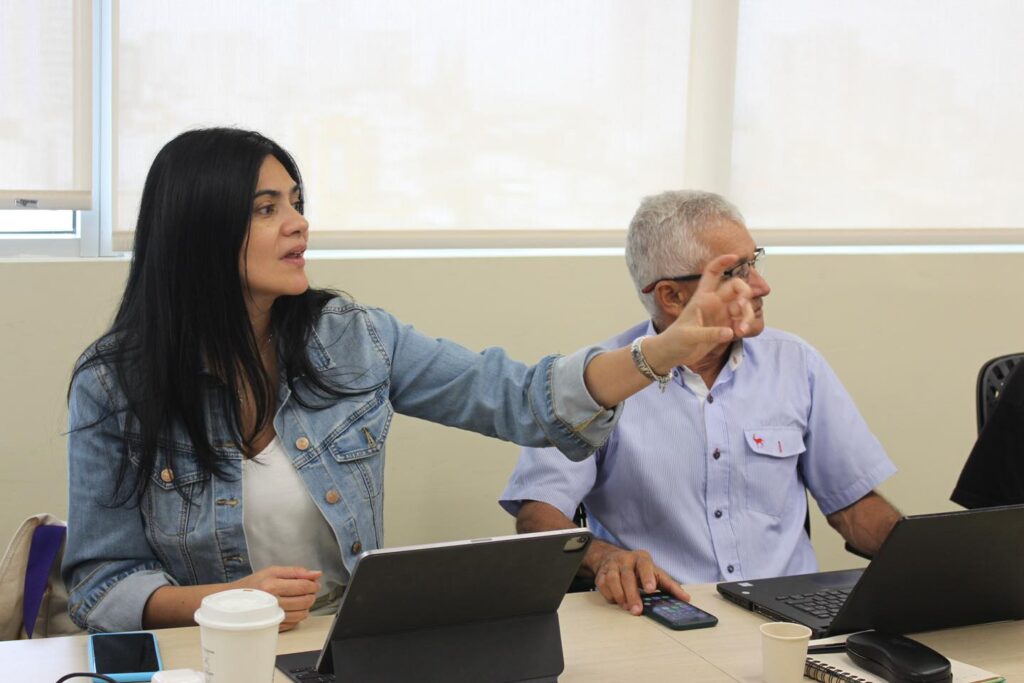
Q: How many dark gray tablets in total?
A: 1